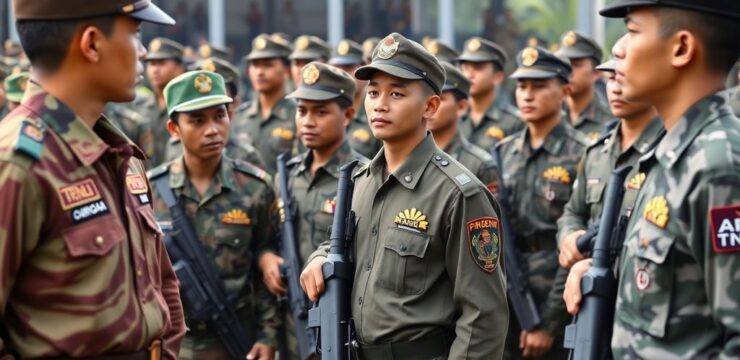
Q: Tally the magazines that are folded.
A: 0